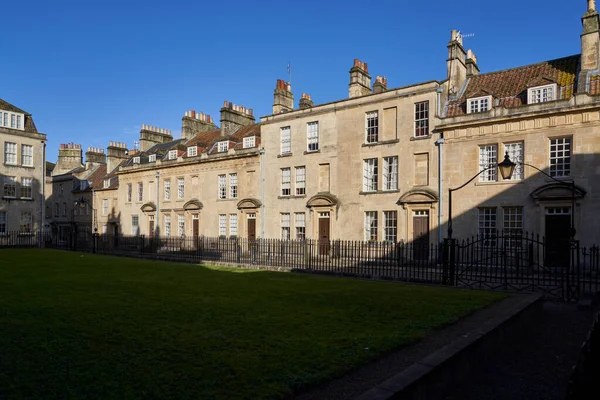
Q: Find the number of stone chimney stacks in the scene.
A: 13